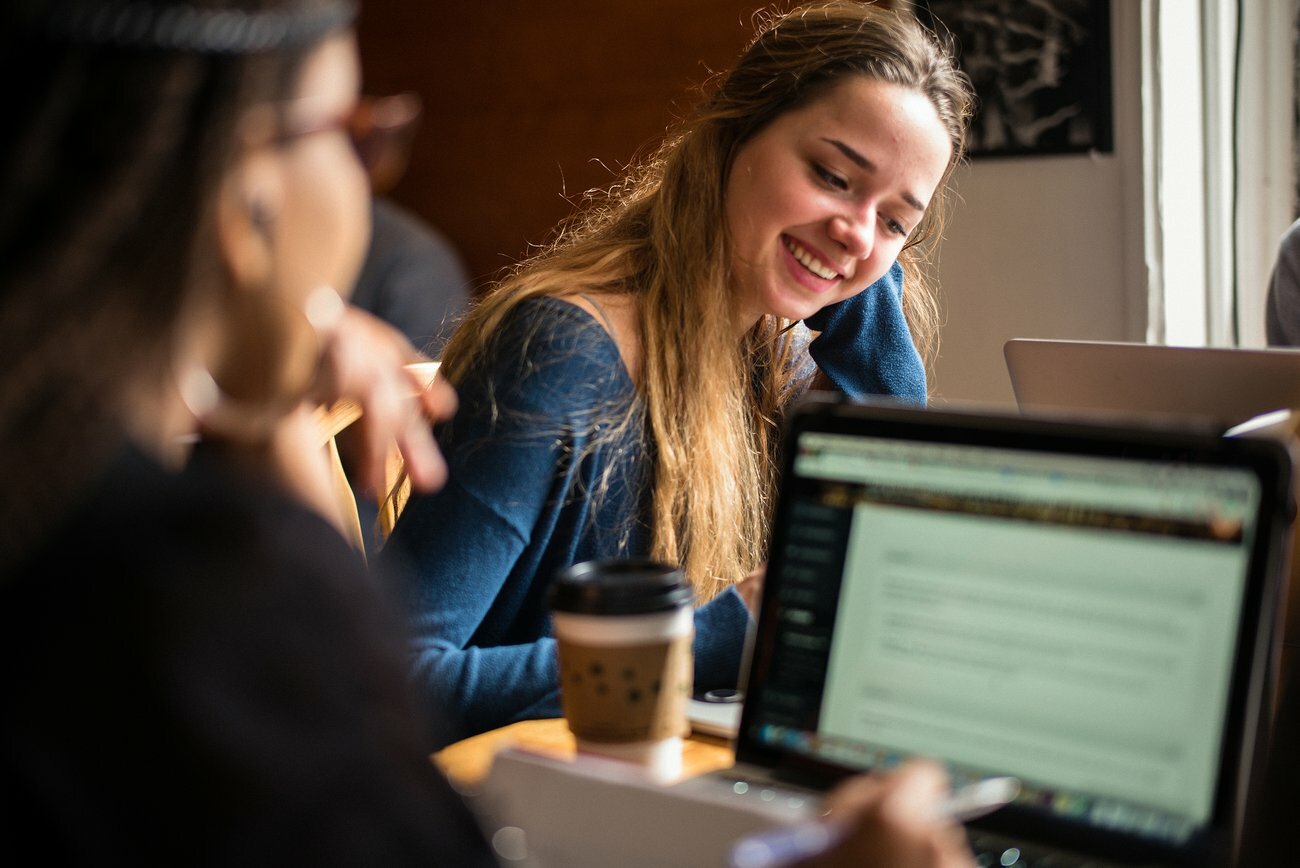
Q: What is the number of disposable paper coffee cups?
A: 1